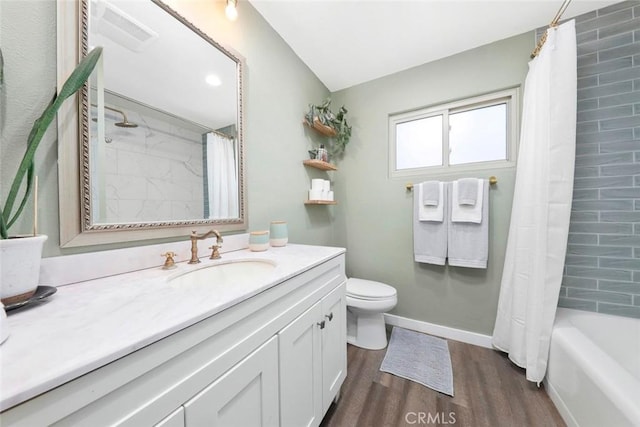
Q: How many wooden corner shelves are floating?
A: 3